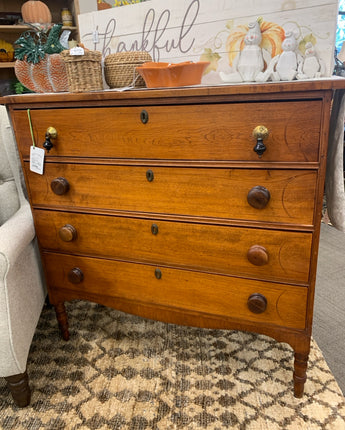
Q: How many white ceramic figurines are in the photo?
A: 3